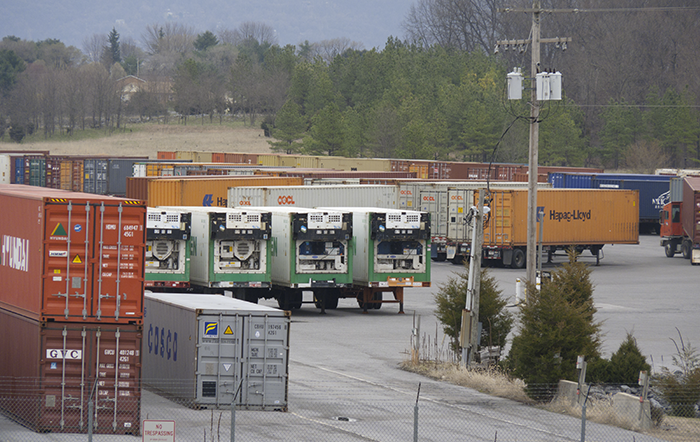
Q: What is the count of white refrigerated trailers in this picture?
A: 4